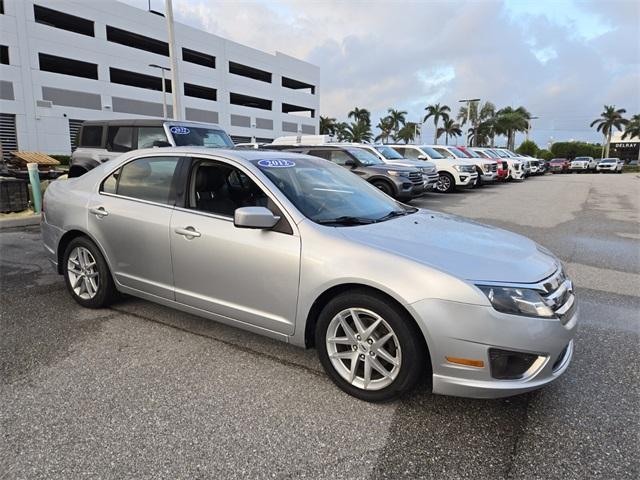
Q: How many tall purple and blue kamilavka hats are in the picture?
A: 0